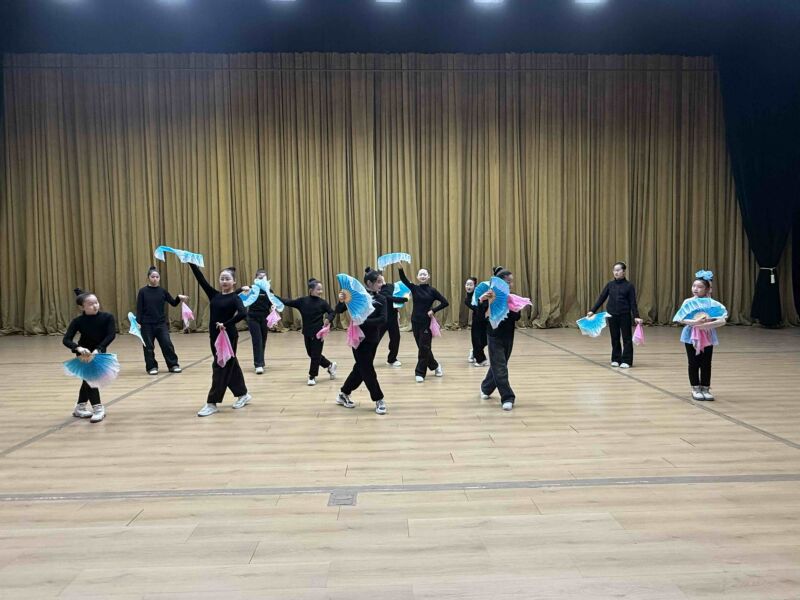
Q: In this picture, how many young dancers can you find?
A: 12